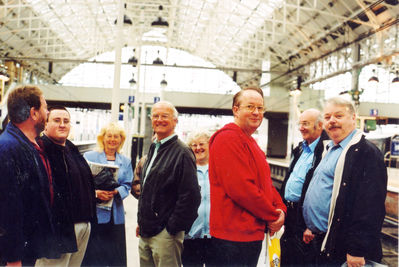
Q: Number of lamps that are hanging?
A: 8